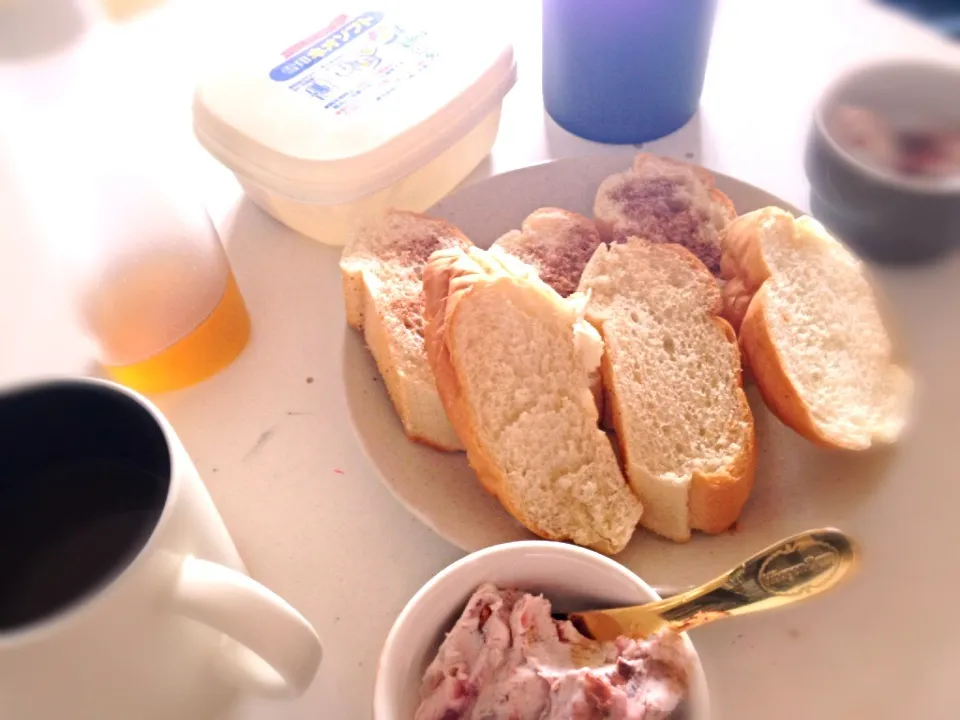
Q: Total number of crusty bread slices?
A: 6